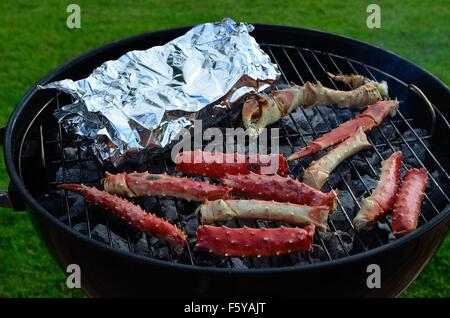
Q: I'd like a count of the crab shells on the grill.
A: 11